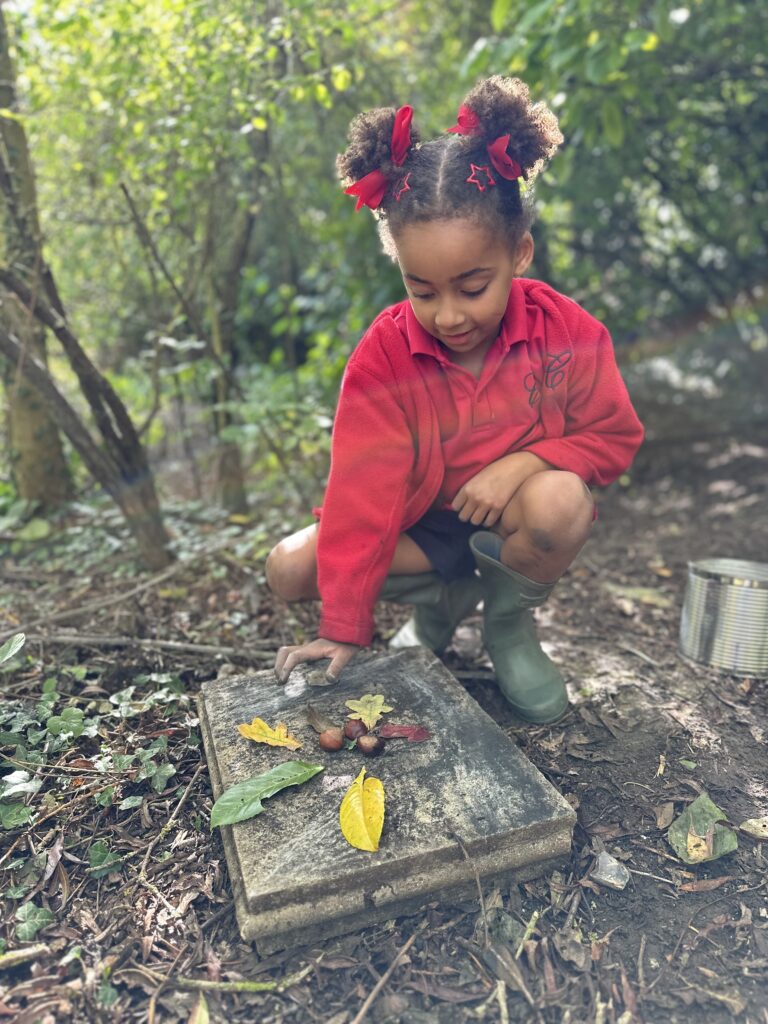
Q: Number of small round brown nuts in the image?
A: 3